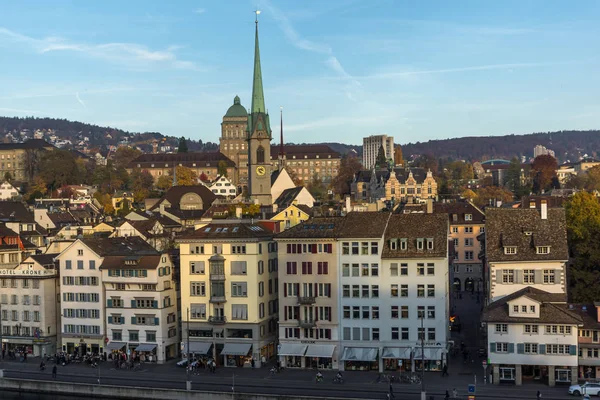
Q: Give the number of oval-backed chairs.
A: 0